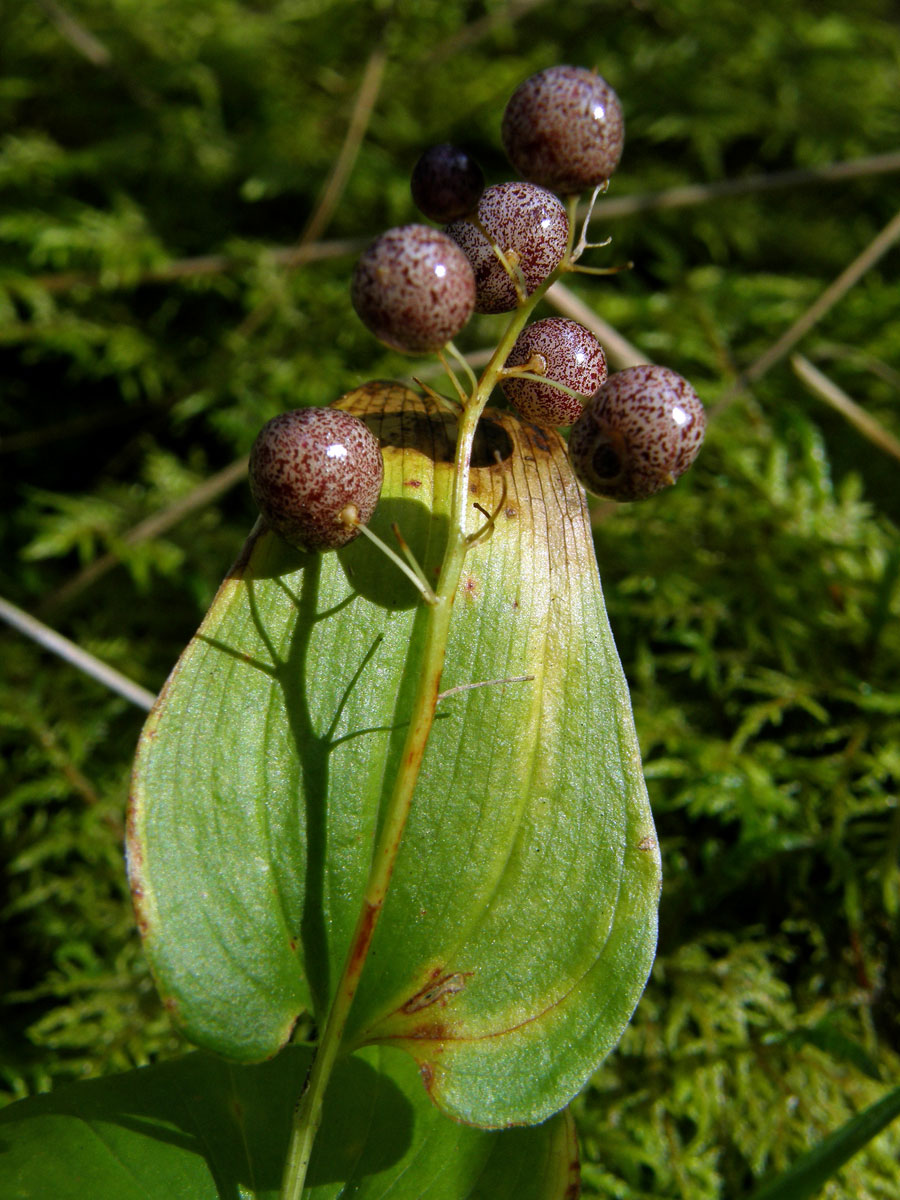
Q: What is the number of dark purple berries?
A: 1